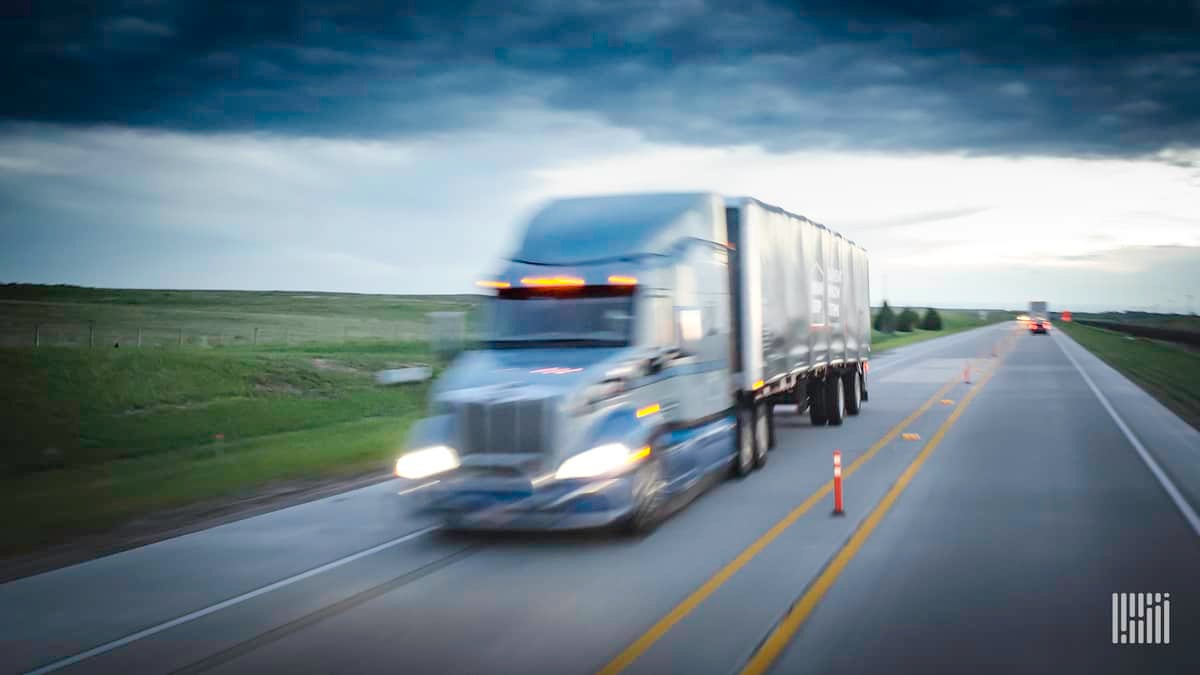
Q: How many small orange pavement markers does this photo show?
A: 2